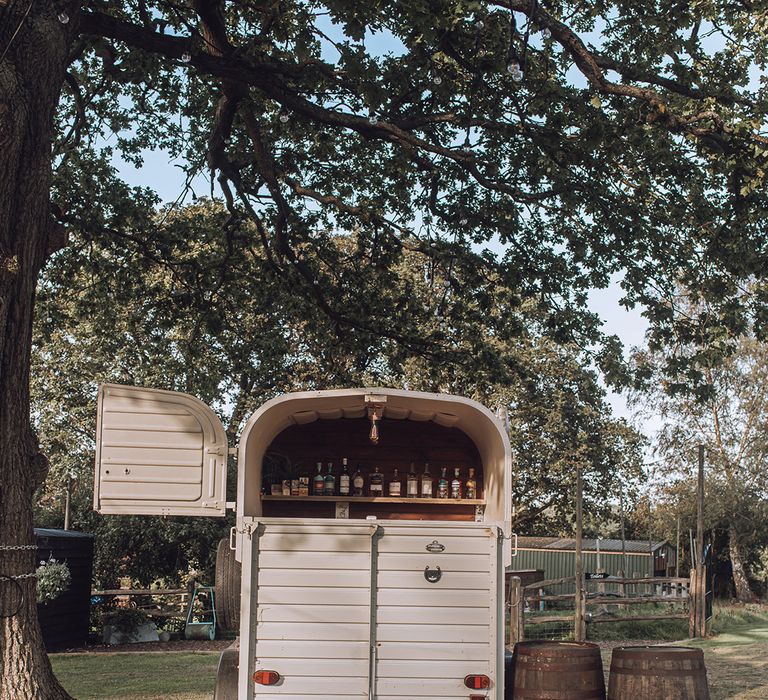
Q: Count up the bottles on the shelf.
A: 11